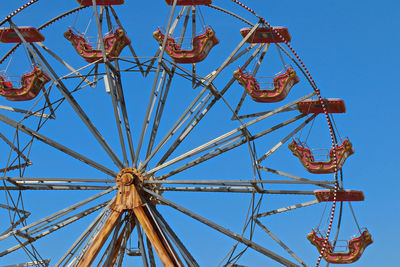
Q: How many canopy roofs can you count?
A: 6